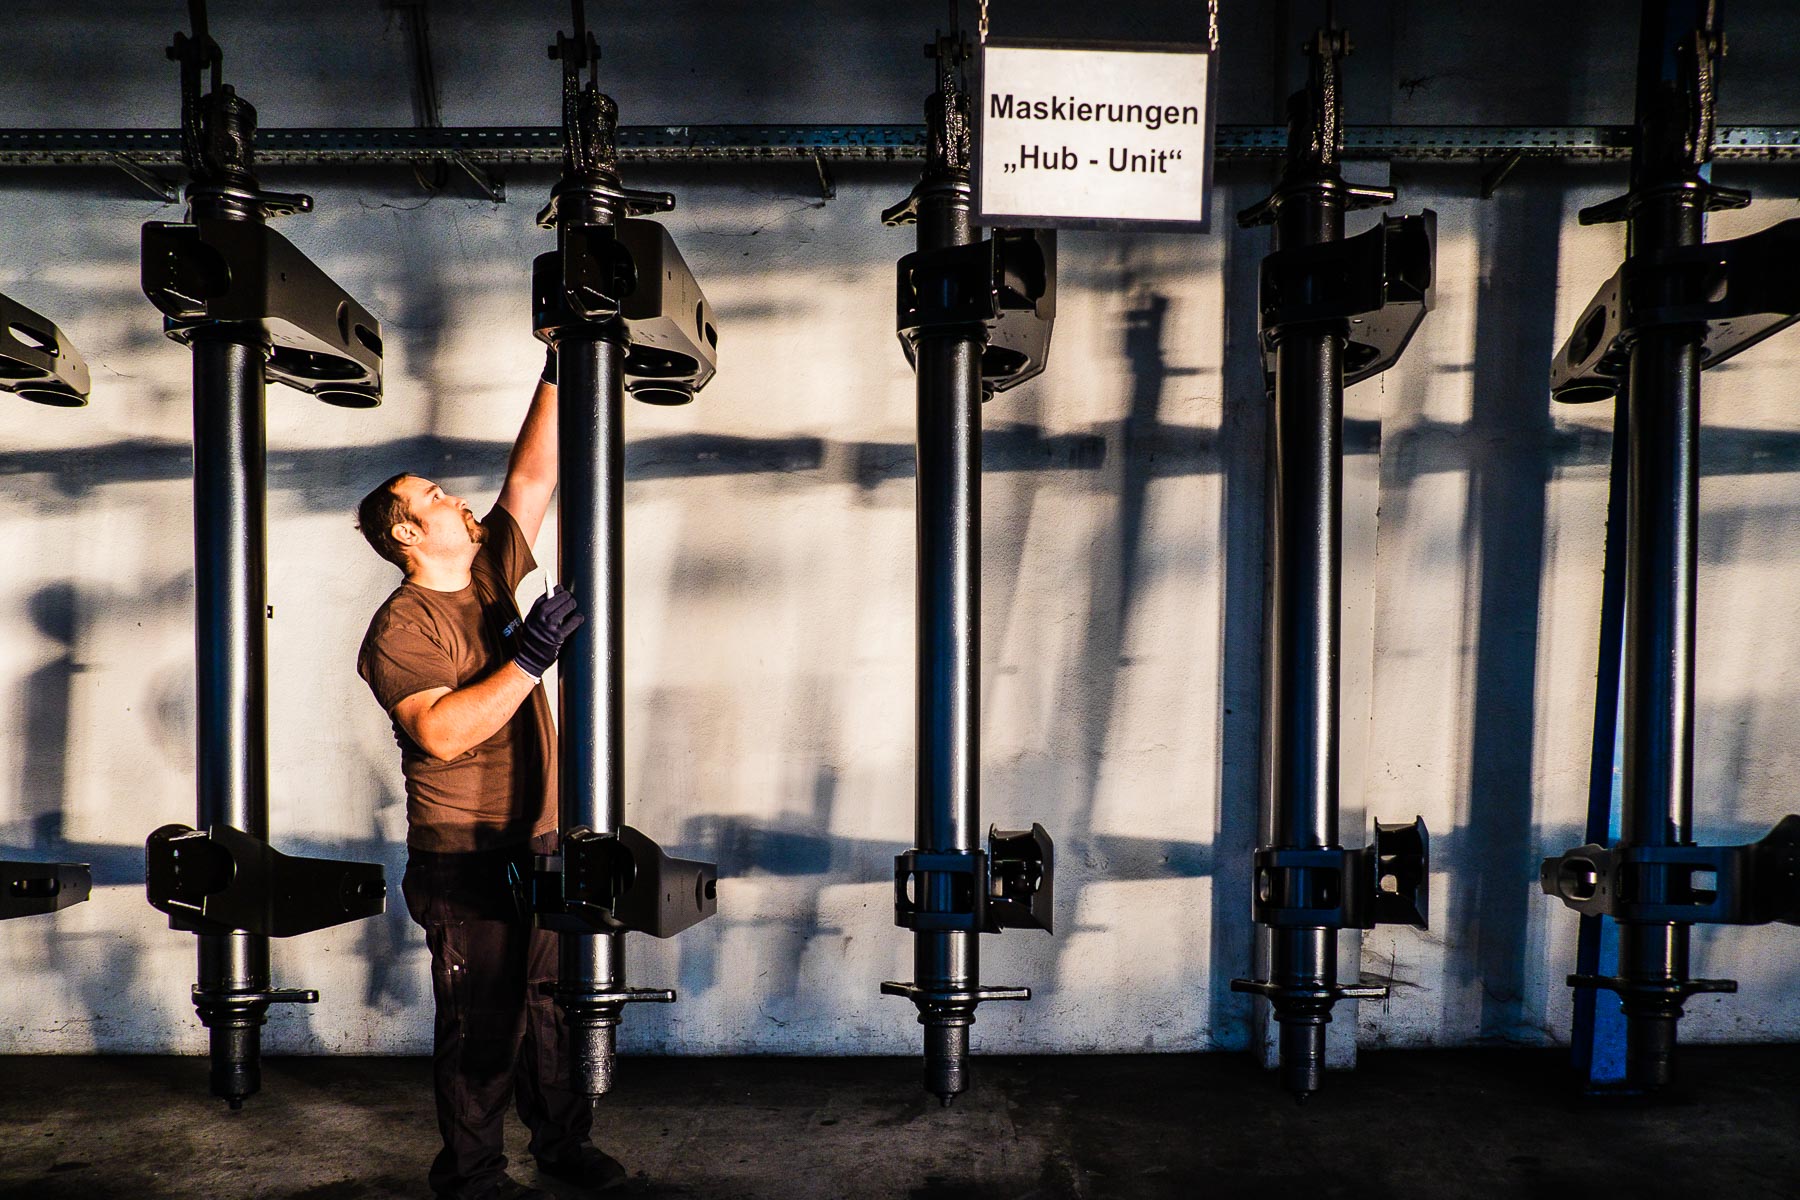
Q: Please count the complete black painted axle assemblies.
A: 5